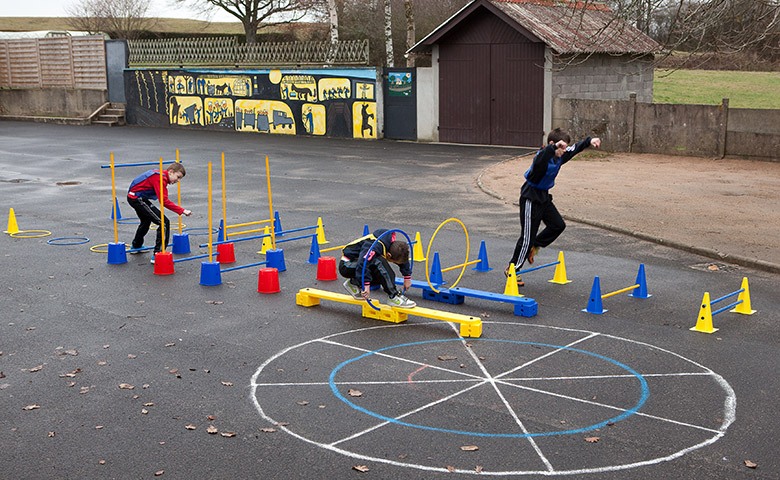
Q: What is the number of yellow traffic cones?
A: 8